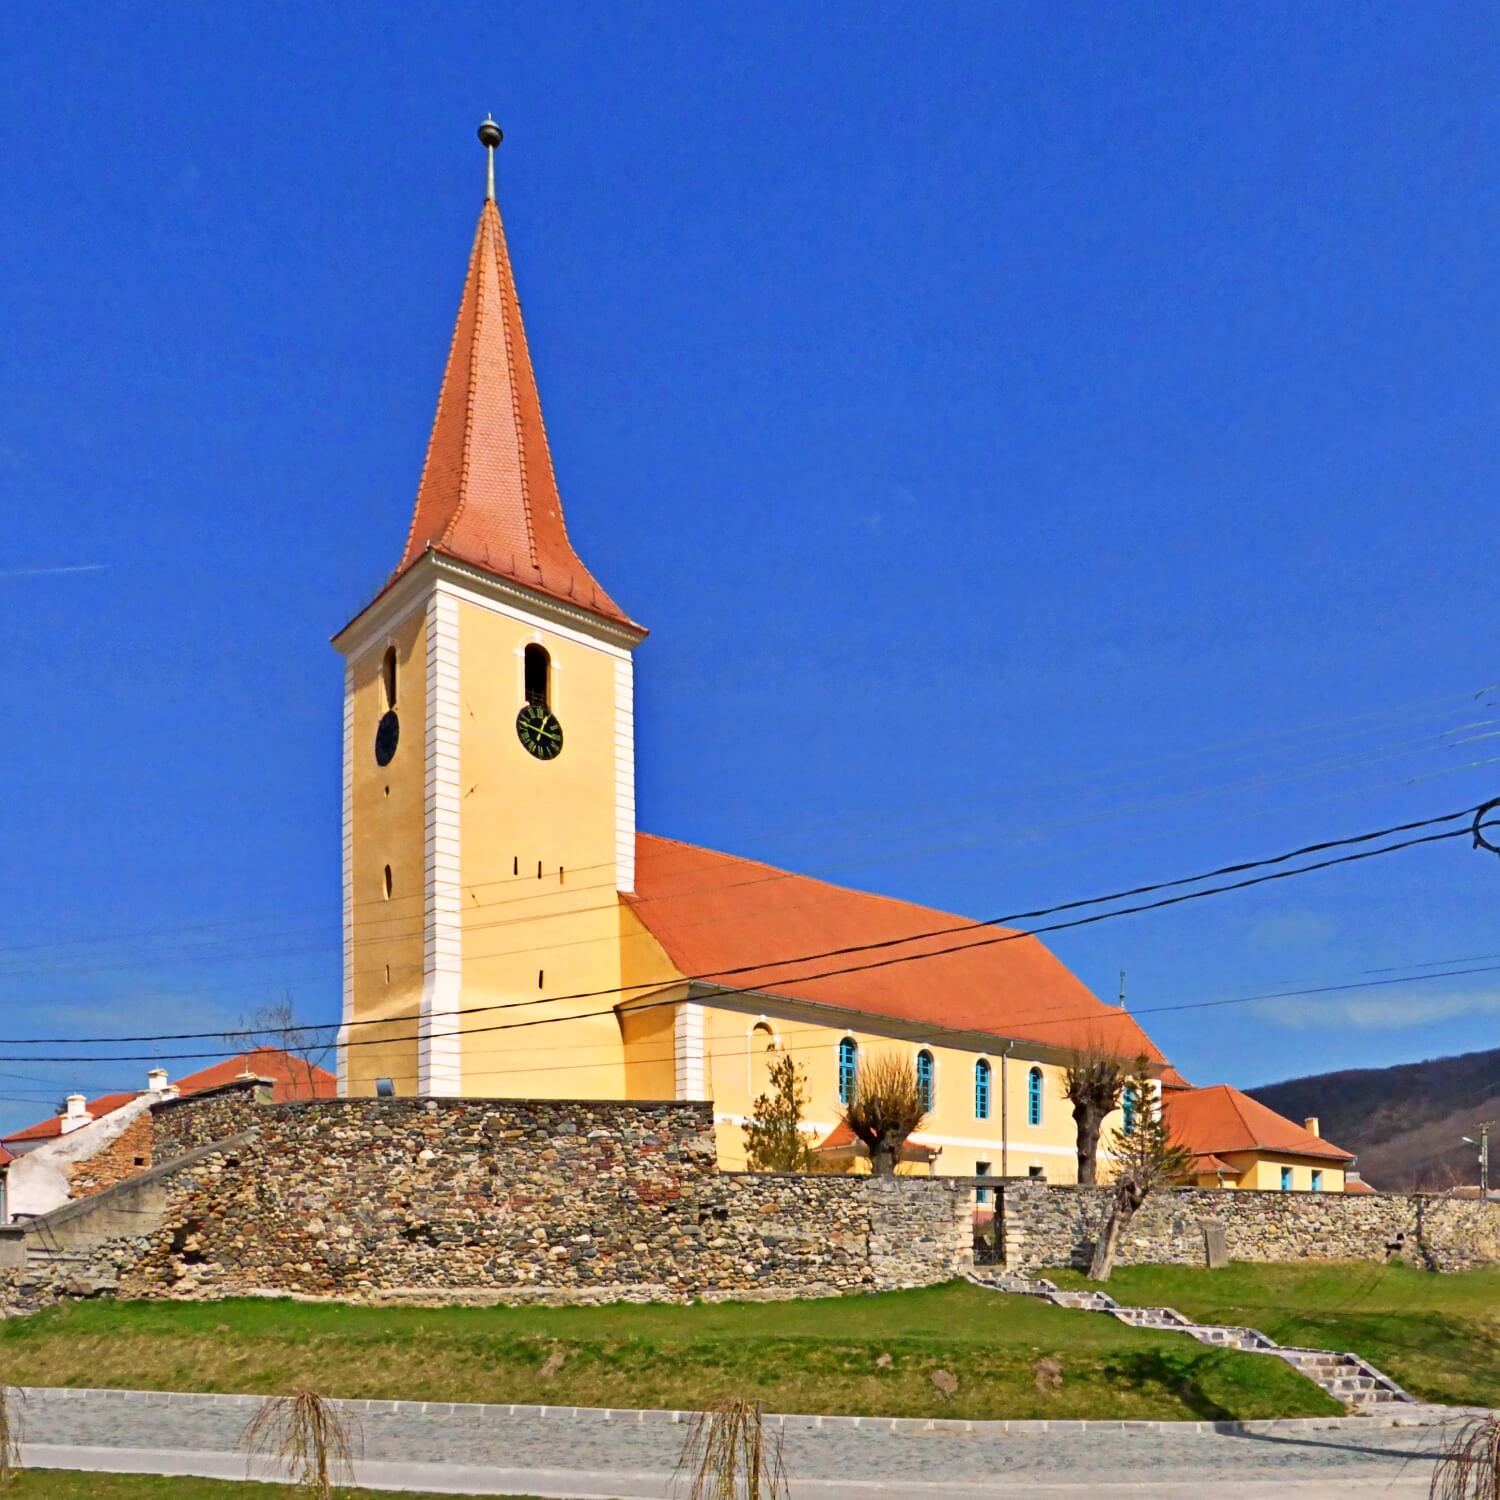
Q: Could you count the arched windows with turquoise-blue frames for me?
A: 5